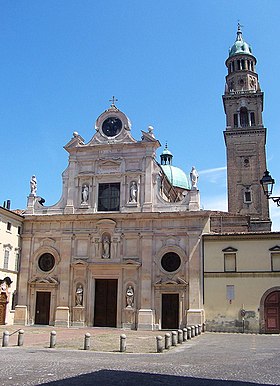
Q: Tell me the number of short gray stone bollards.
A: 15